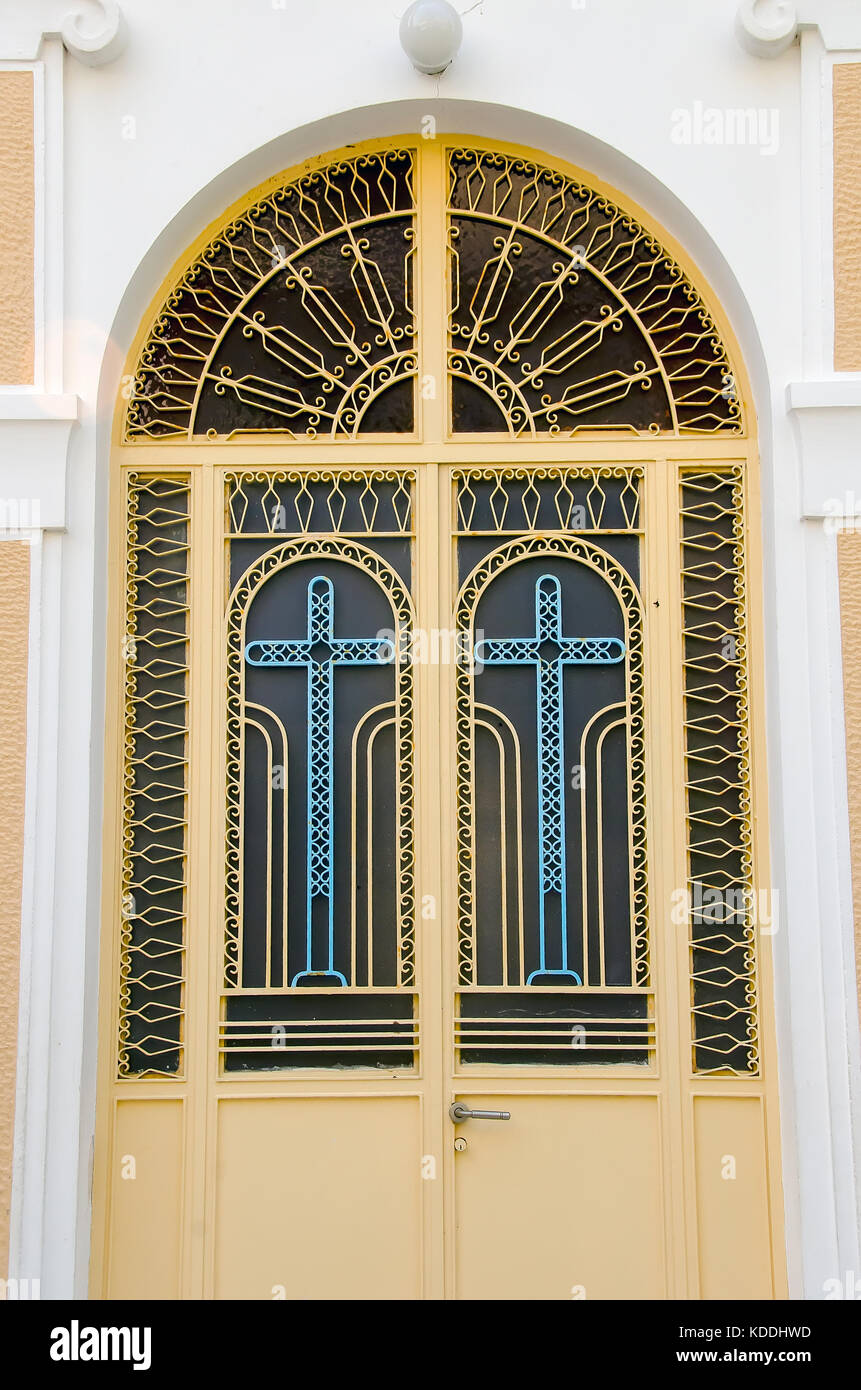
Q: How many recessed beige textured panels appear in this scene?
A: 4